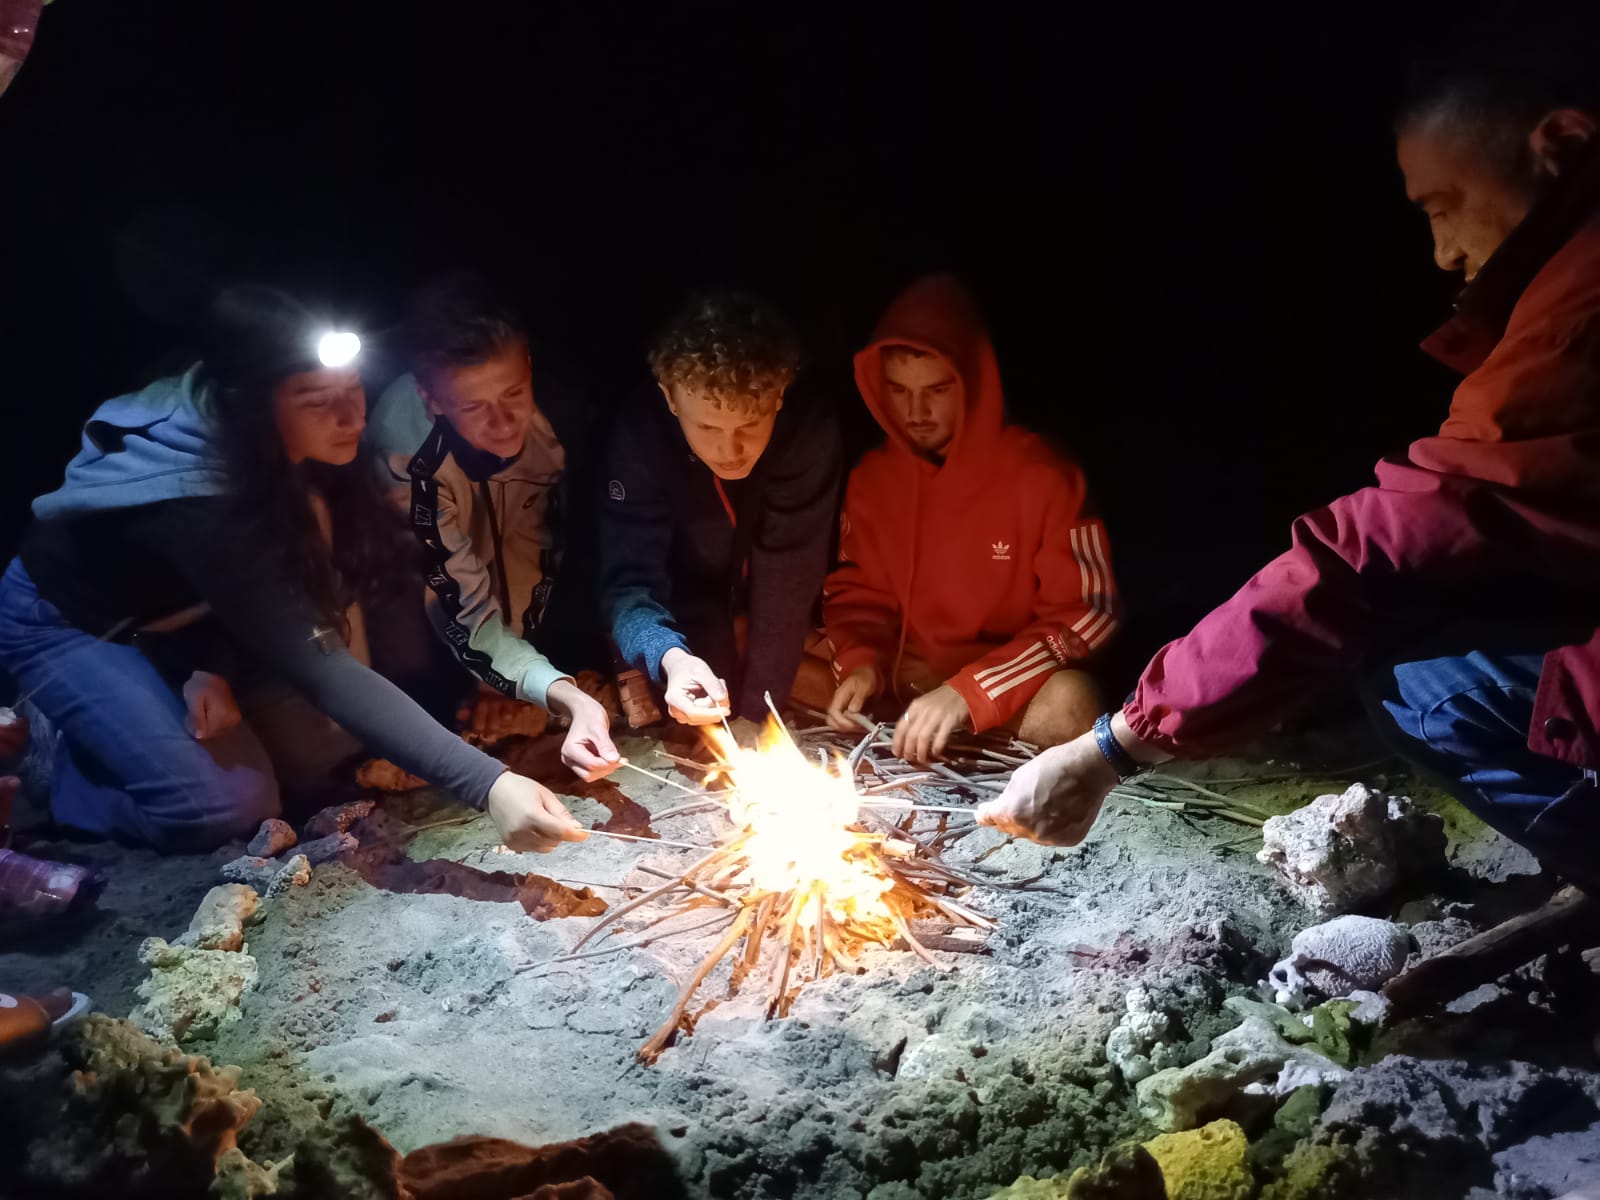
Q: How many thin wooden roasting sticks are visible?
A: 4